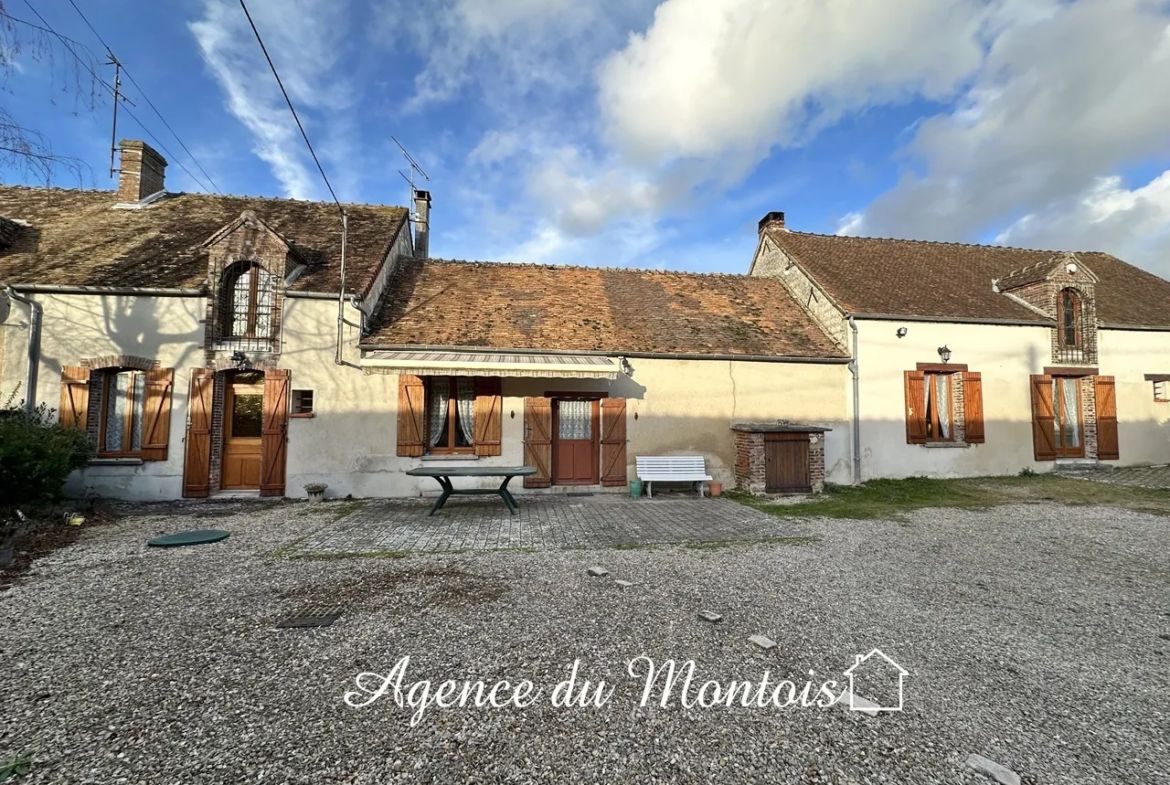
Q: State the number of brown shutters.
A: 12